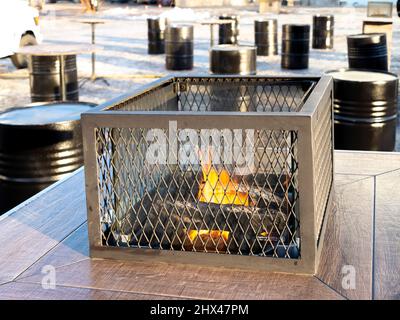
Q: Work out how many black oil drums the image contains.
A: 11